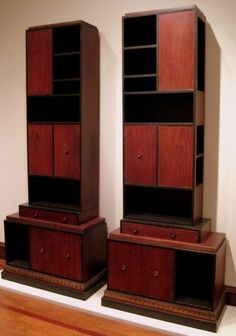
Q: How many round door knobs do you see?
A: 10